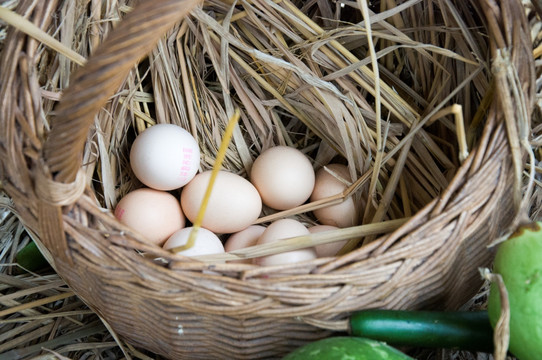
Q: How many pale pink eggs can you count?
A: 7